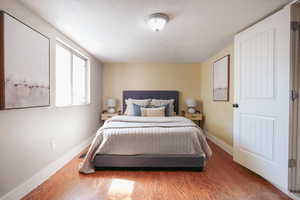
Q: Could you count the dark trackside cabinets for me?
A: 0